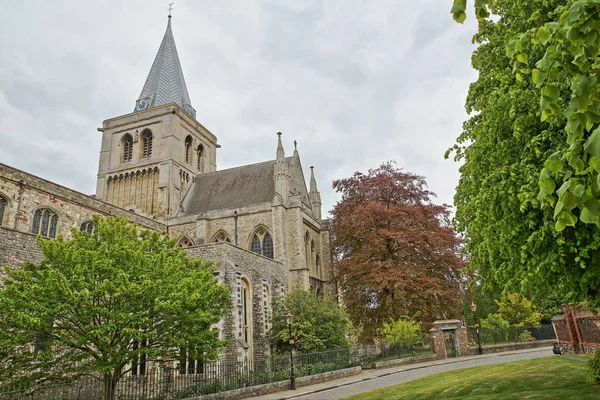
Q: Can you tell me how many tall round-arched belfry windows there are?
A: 4